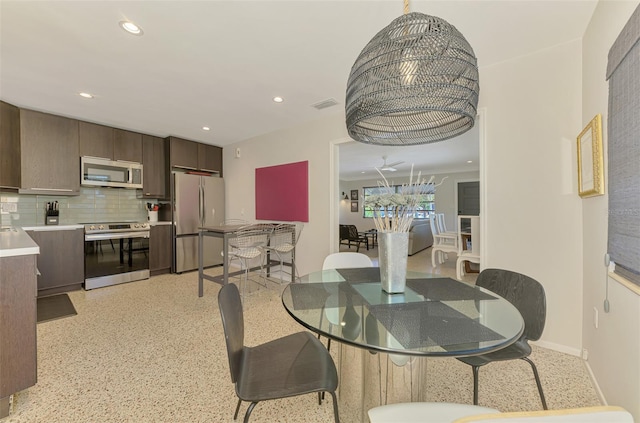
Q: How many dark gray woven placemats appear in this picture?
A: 4